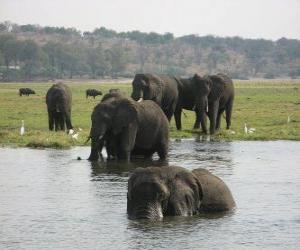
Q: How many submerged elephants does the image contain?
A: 1